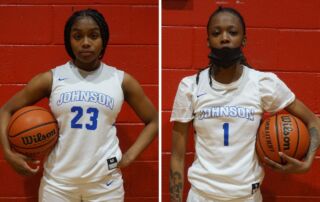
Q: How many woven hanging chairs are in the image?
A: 0